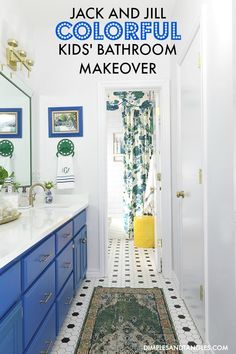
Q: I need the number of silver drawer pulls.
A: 6